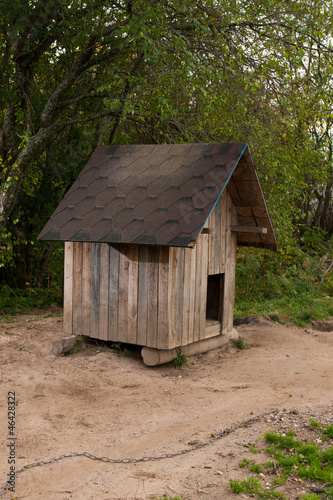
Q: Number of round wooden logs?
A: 2